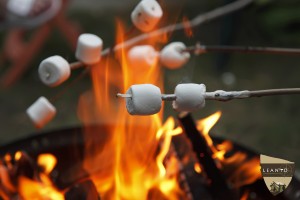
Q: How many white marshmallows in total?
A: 8